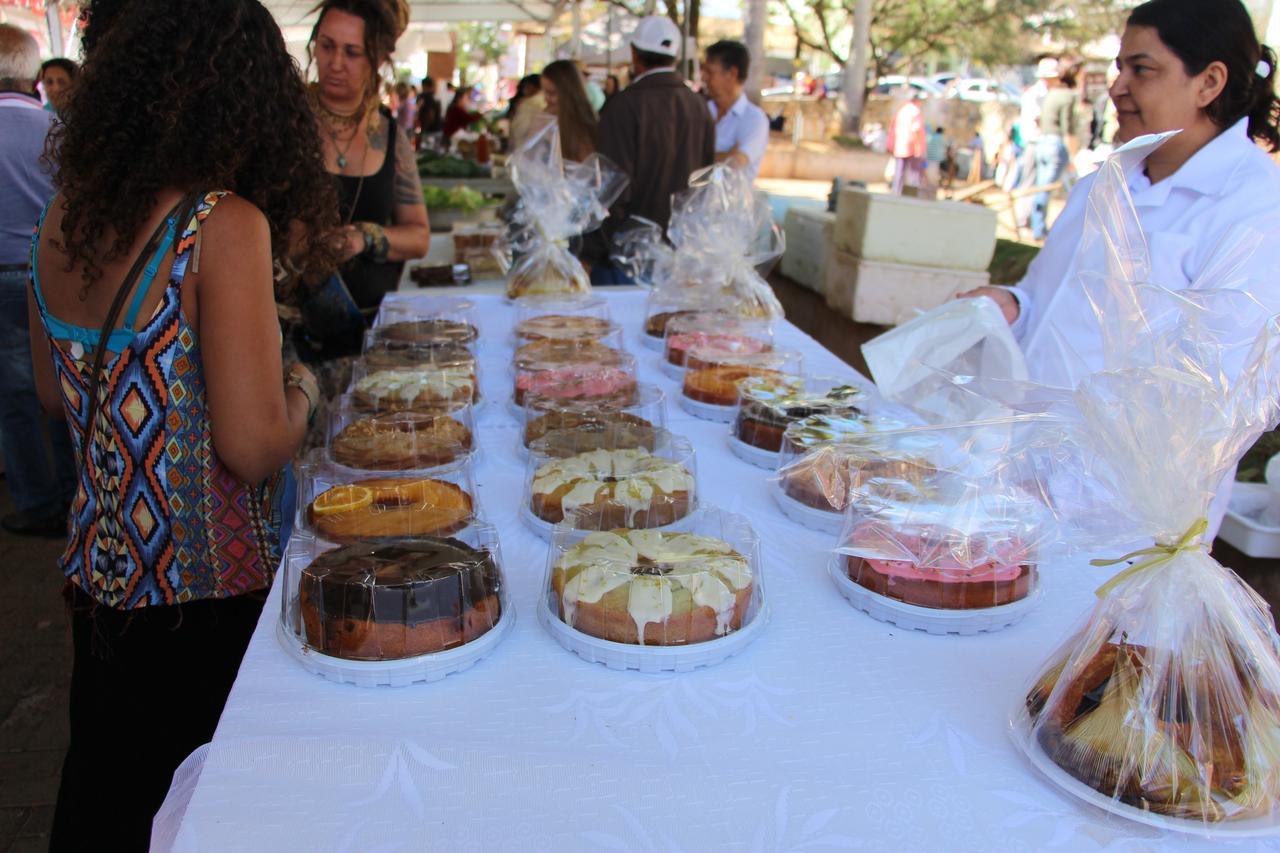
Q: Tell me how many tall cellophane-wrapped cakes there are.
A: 3